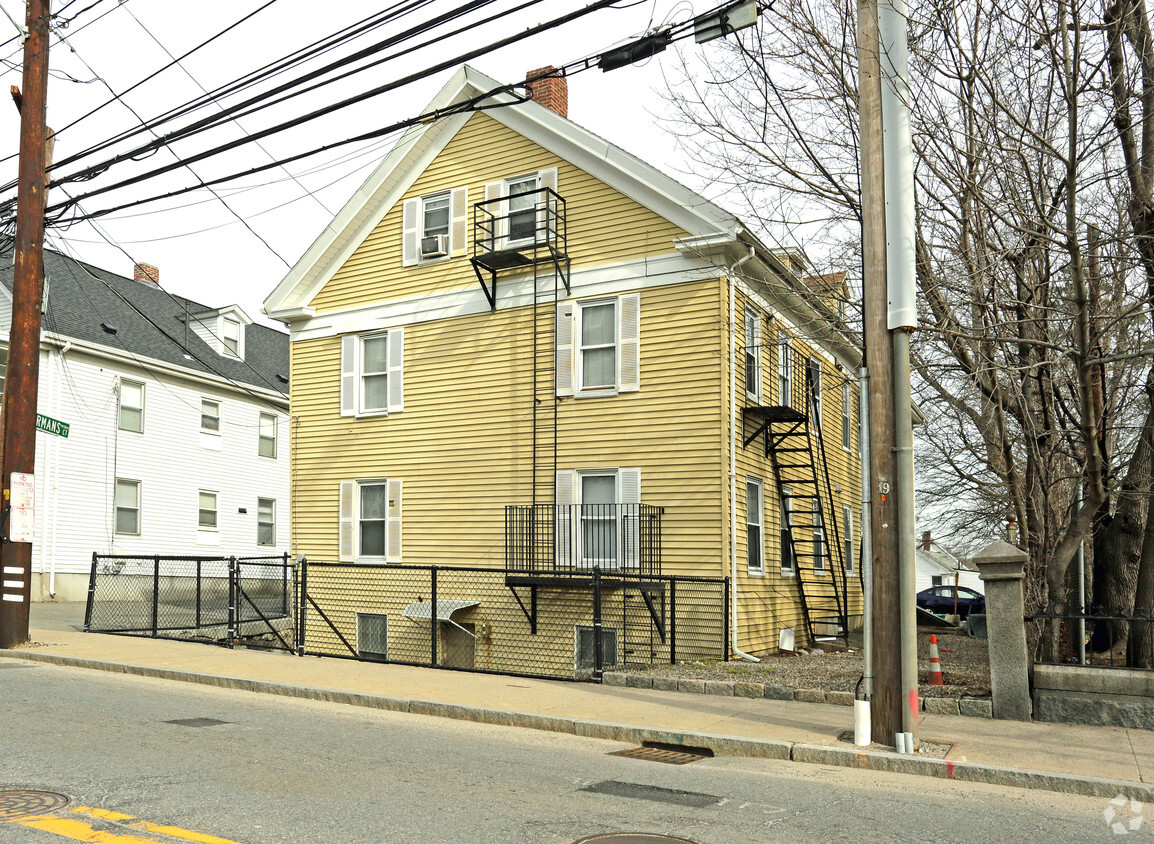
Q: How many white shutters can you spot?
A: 12